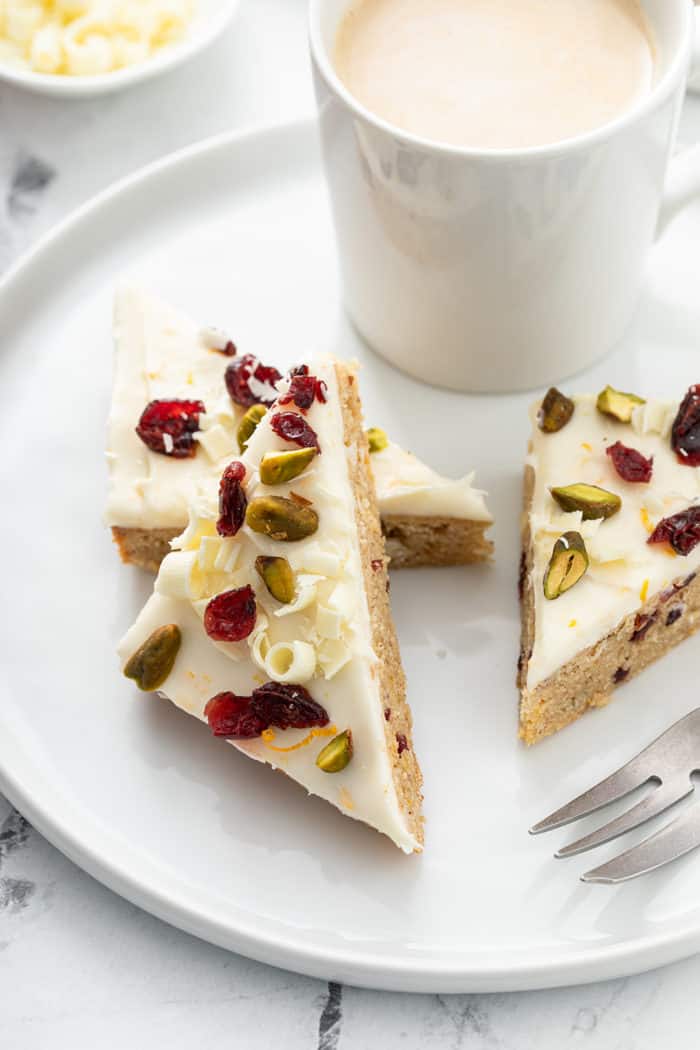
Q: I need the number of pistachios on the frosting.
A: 11